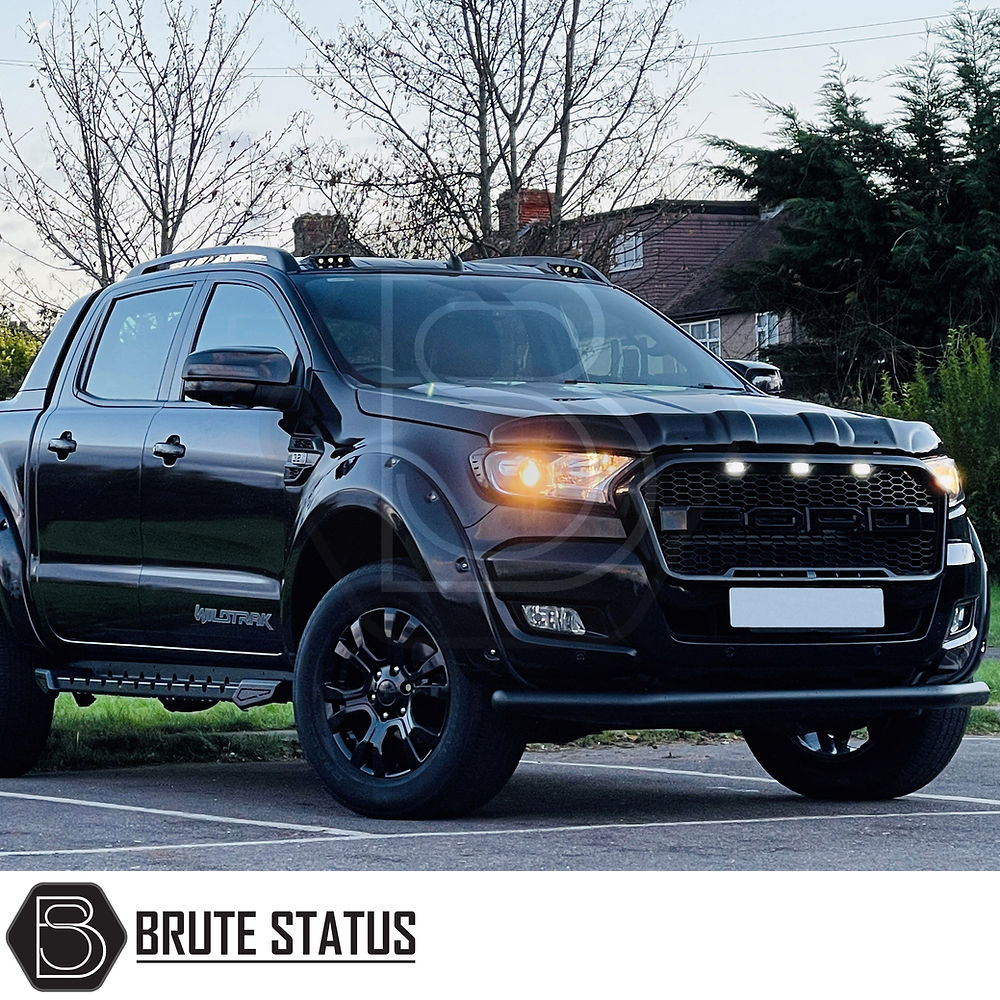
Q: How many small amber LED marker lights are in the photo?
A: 3